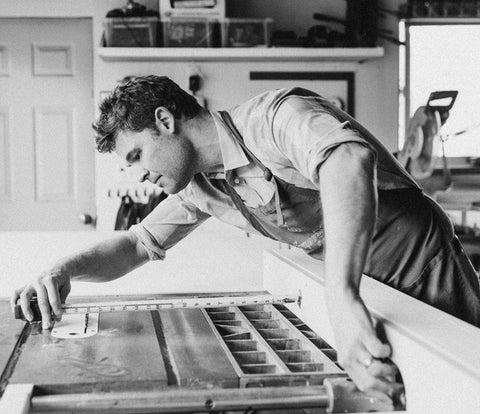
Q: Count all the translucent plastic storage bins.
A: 3